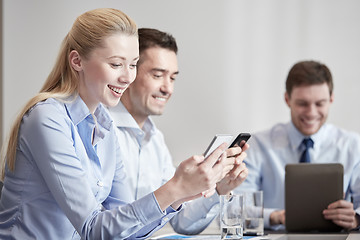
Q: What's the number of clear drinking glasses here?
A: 2